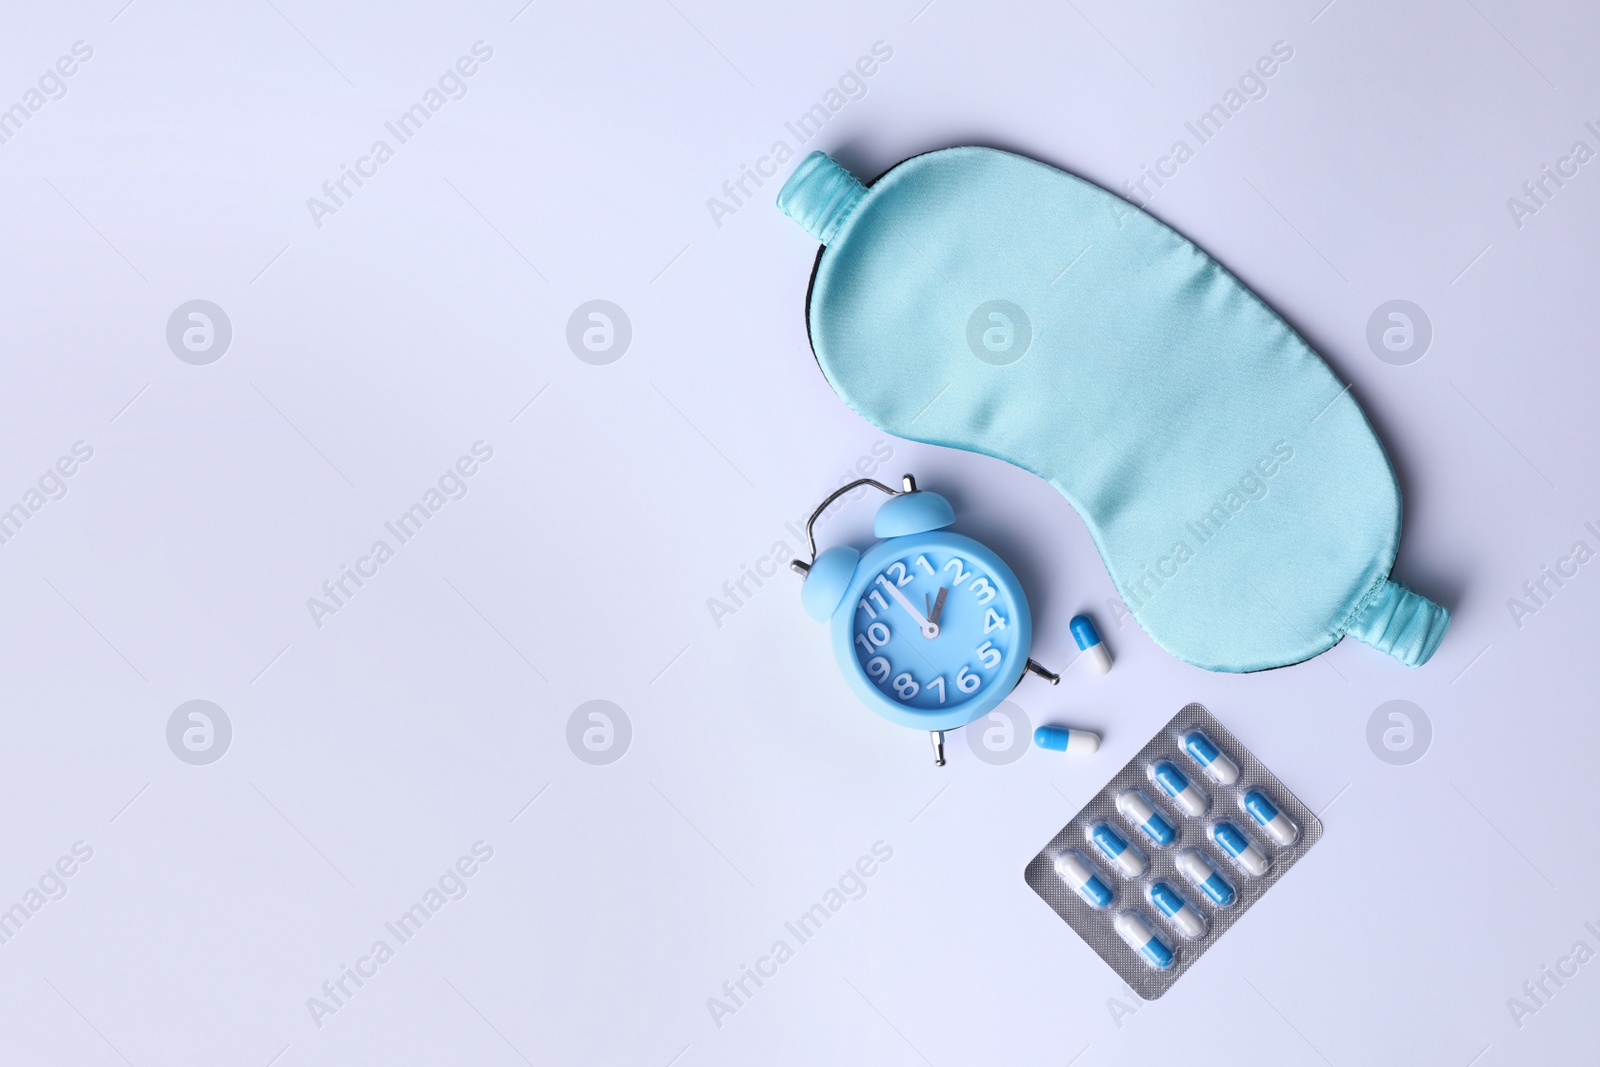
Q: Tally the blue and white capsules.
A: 12